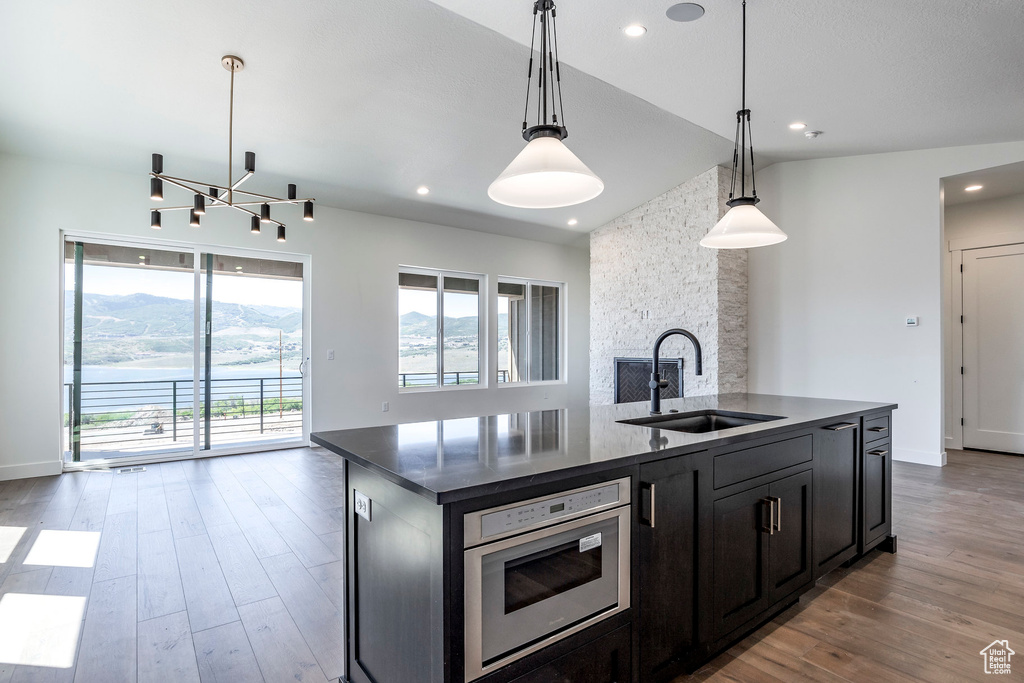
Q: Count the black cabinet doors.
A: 5